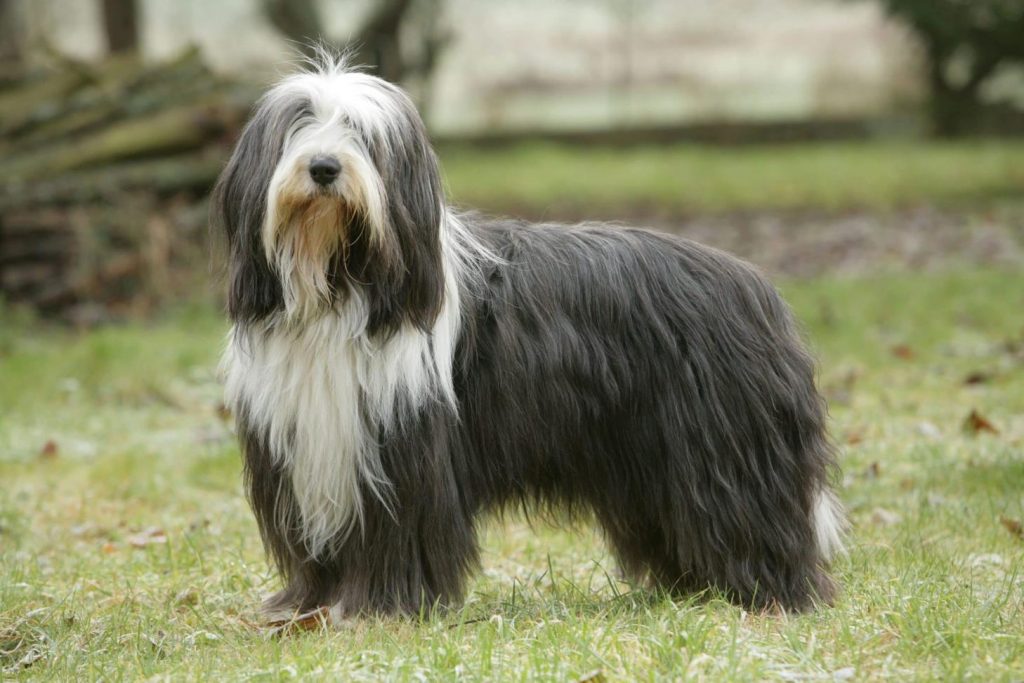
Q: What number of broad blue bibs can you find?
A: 0